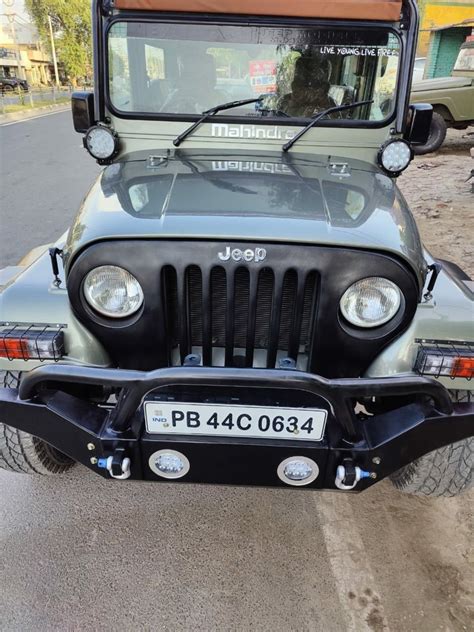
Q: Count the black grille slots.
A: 7